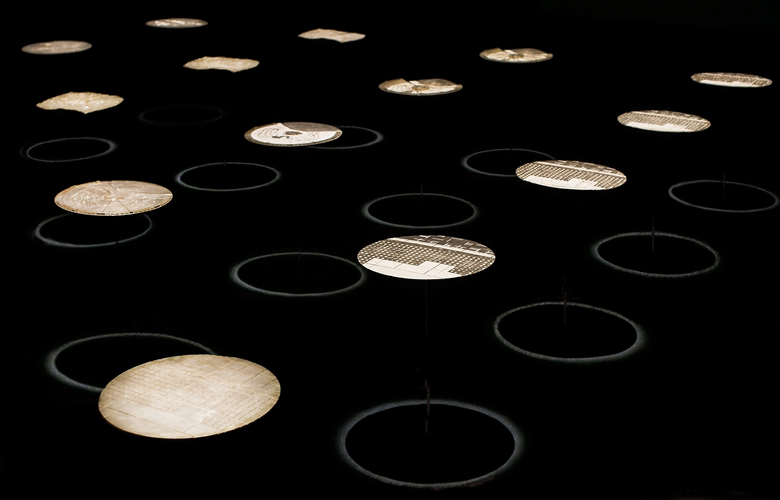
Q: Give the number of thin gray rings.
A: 13